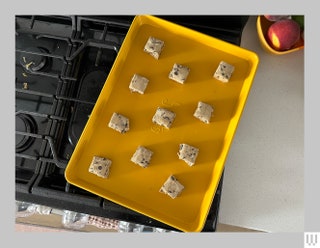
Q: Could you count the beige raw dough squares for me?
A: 11